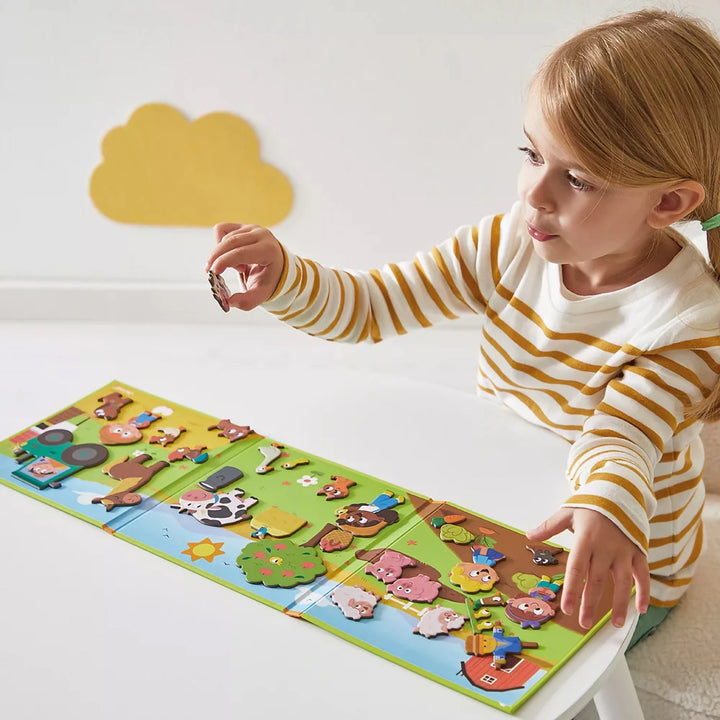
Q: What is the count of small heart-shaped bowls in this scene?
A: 0